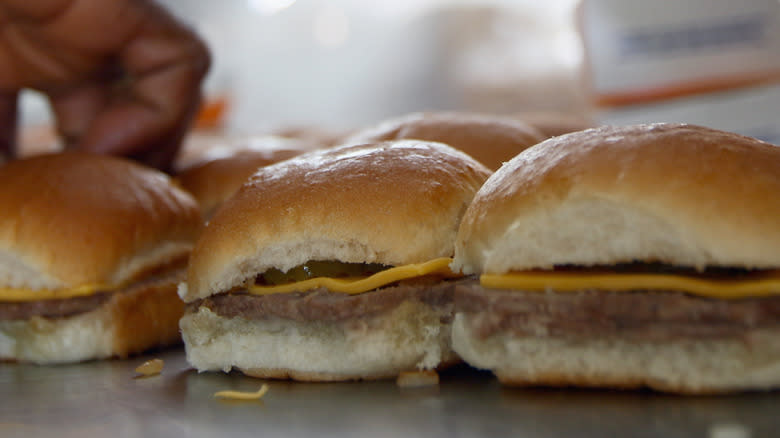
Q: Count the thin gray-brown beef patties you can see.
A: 3